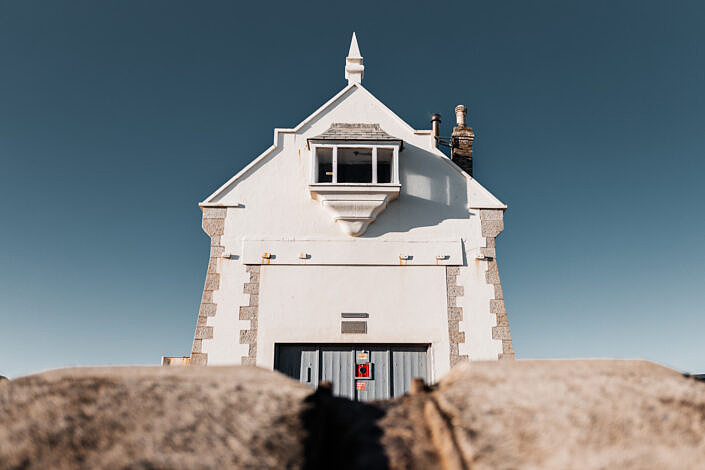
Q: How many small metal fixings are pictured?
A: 6